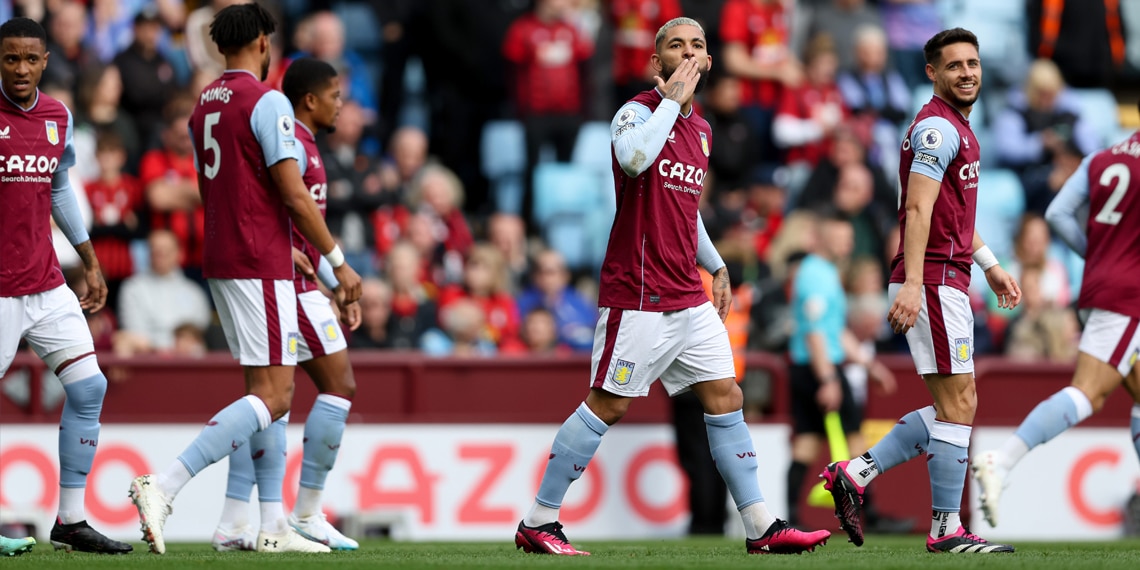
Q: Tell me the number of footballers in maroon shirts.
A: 6